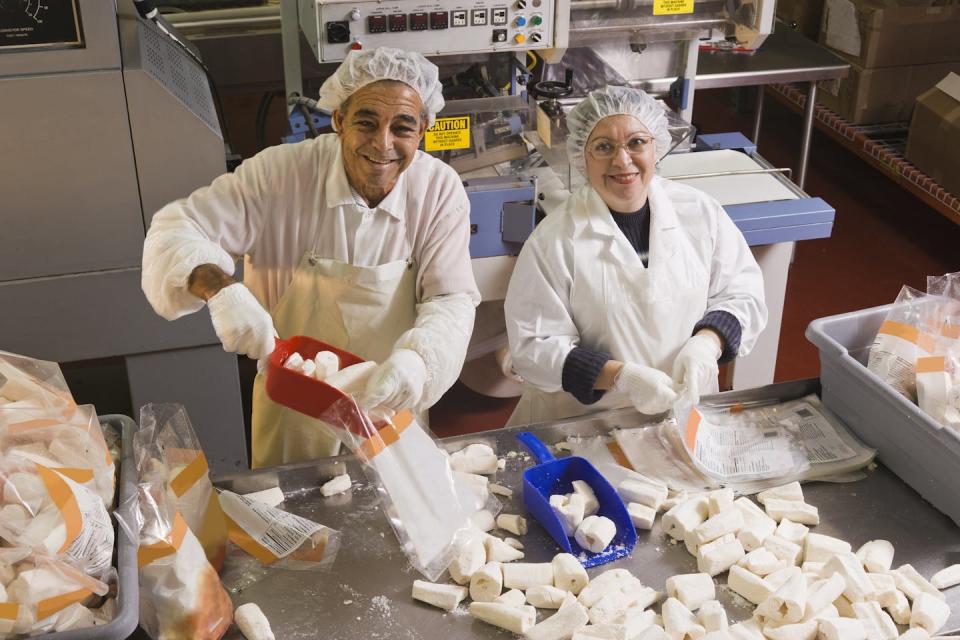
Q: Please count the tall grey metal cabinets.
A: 1